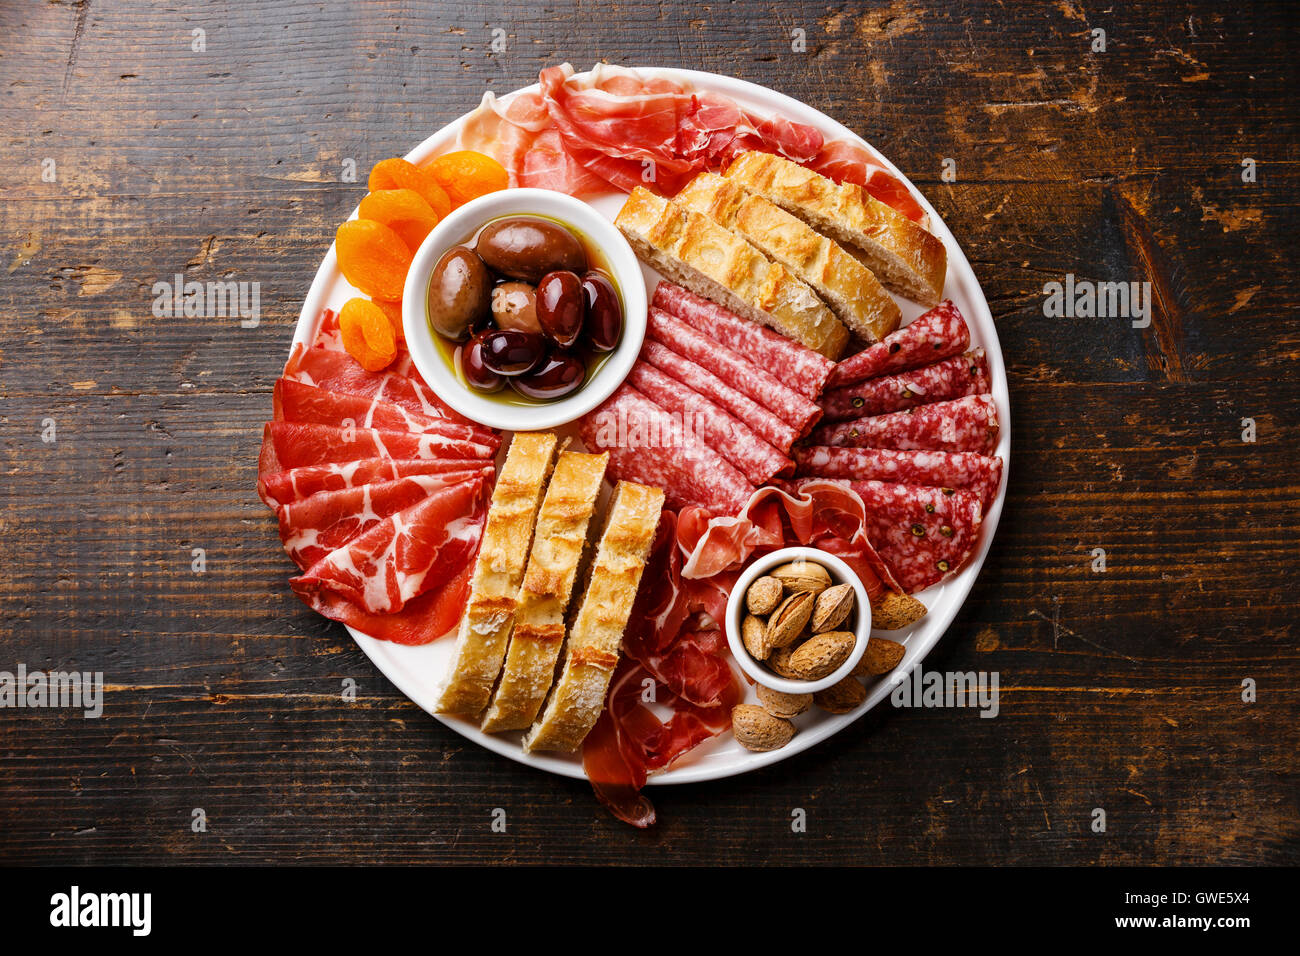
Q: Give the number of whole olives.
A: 8